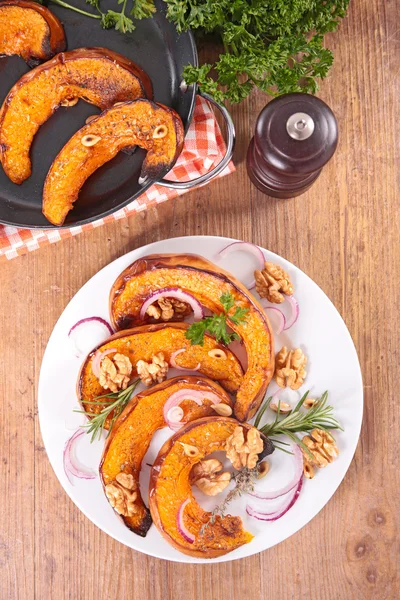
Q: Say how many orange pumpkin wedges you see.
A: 7